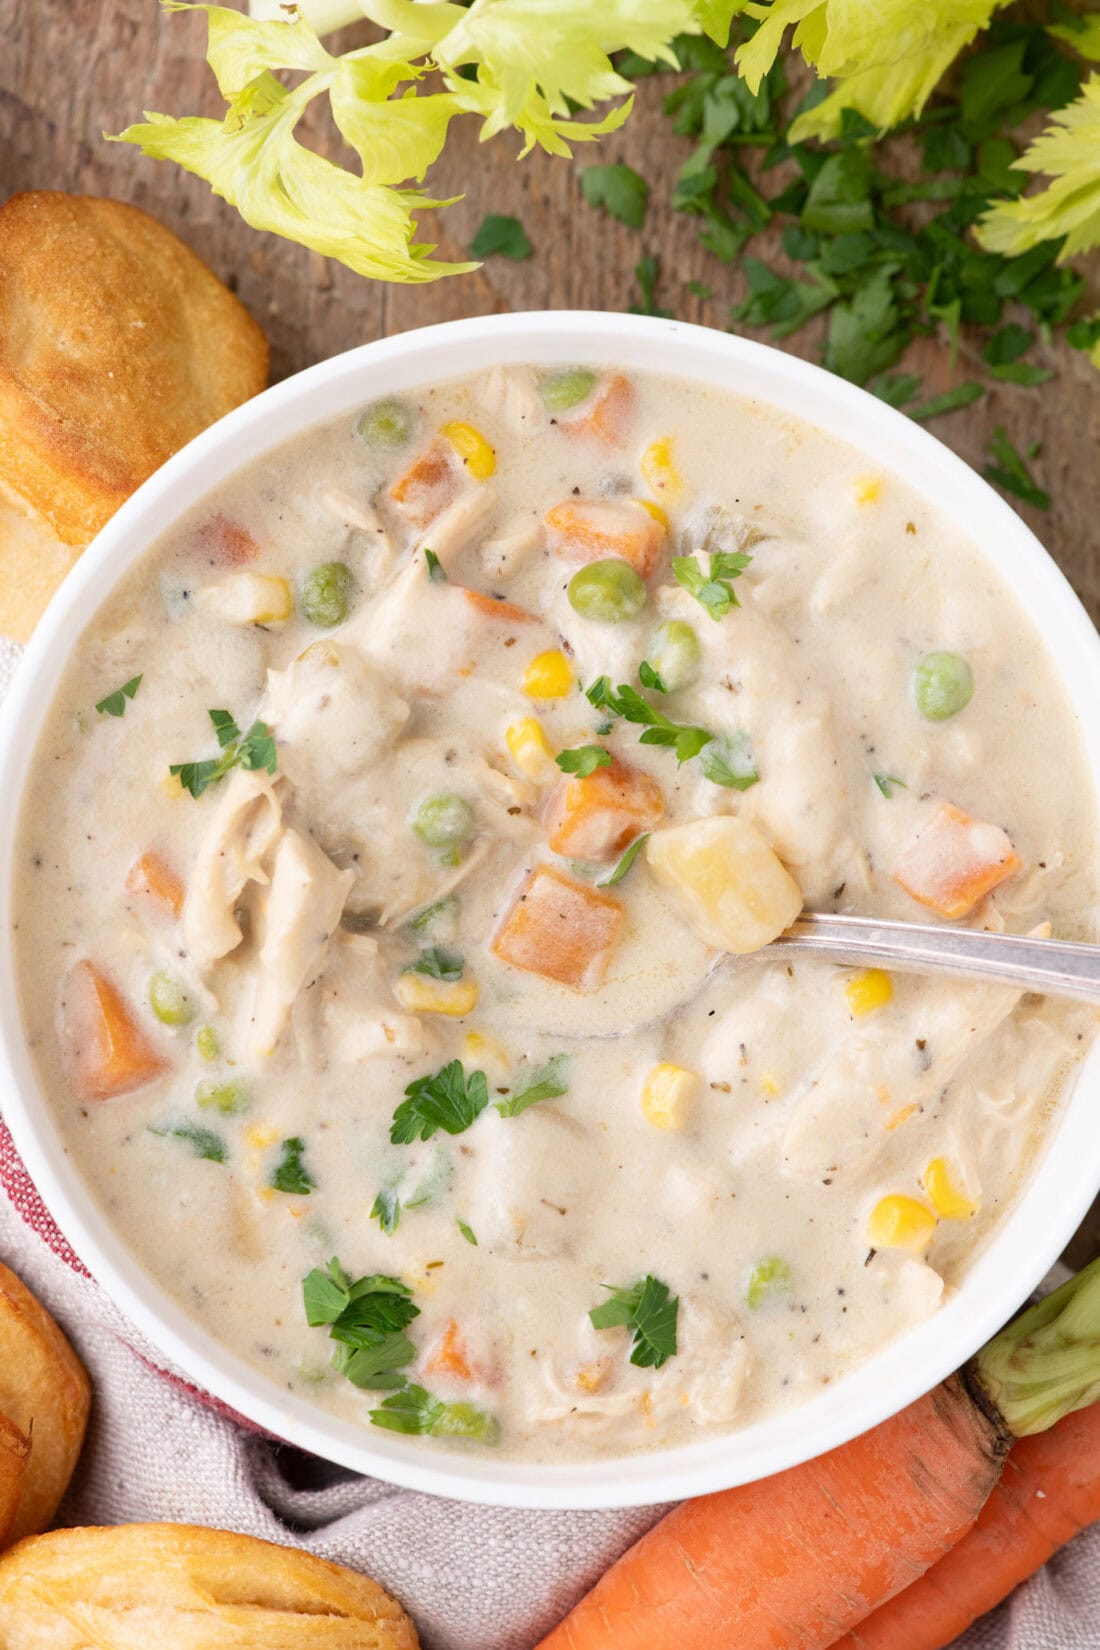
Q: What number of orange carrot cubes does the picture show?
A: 11